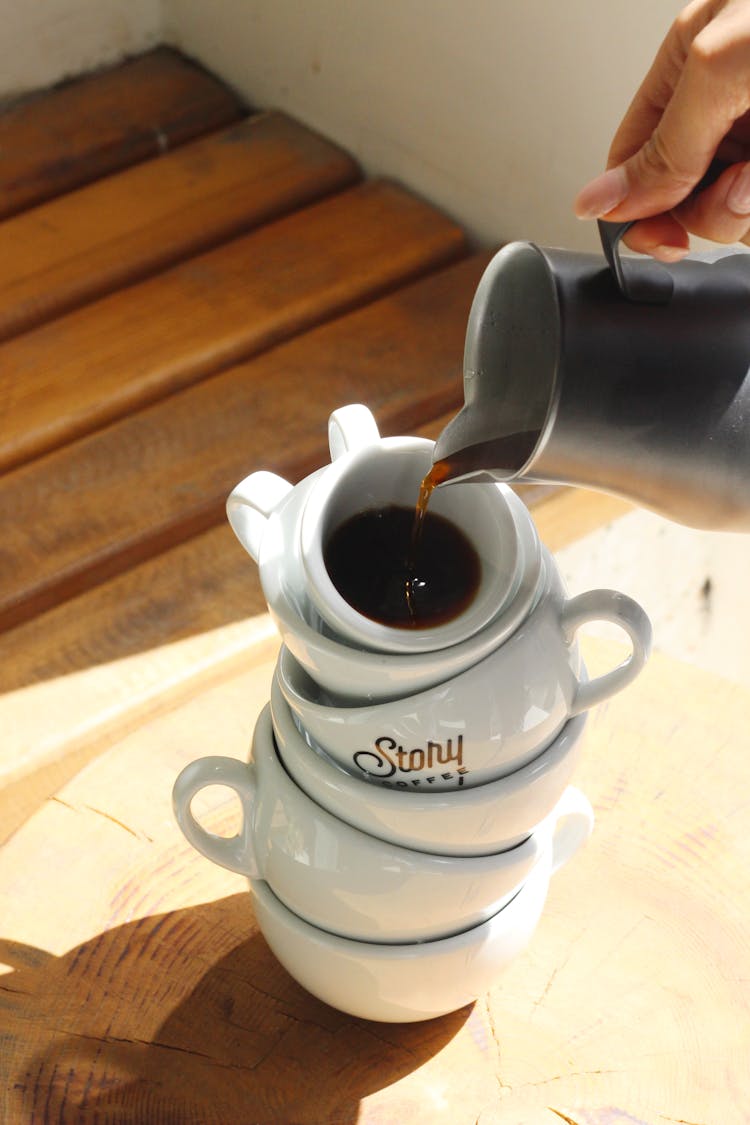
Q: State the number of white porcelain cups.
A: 6